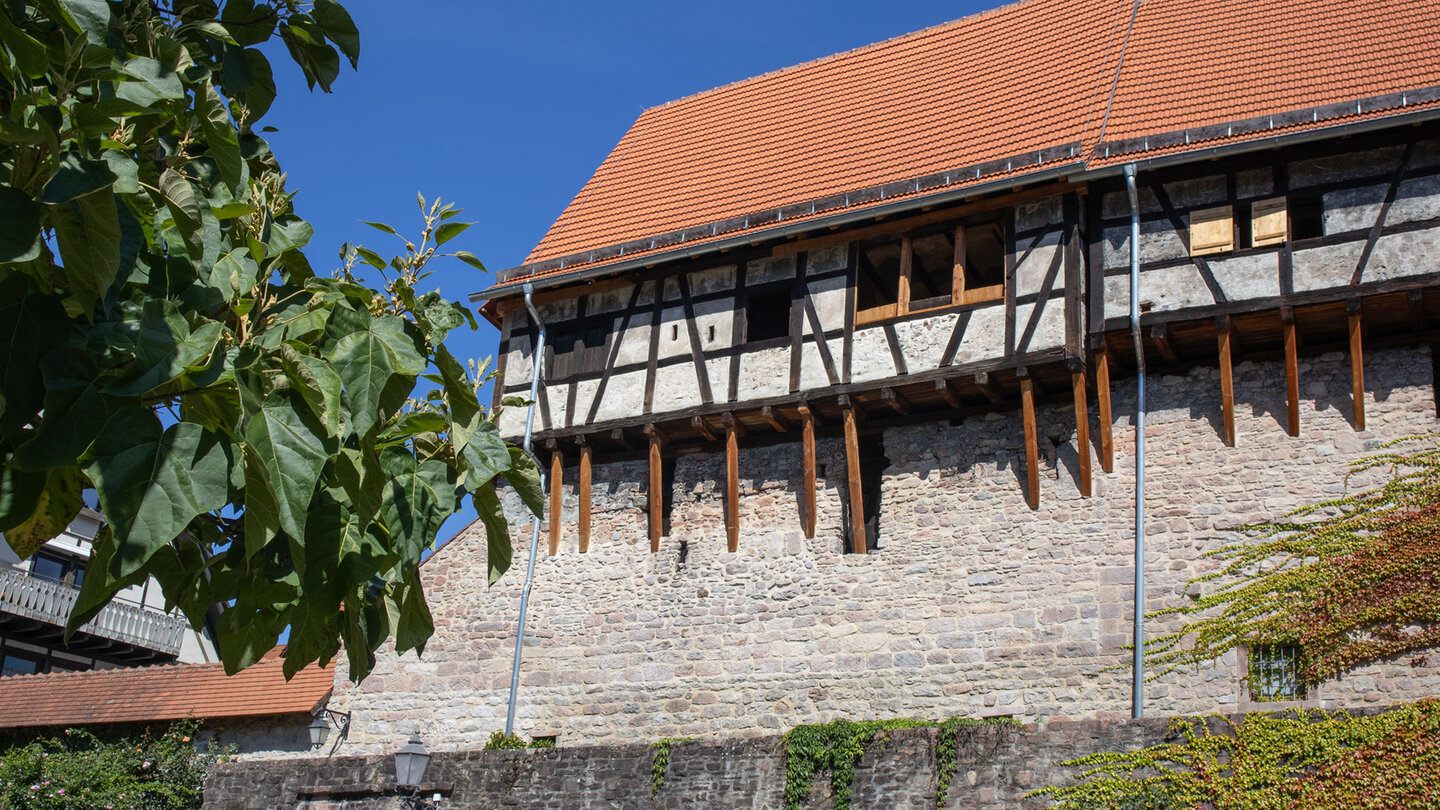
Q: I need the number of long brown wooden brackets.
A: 12